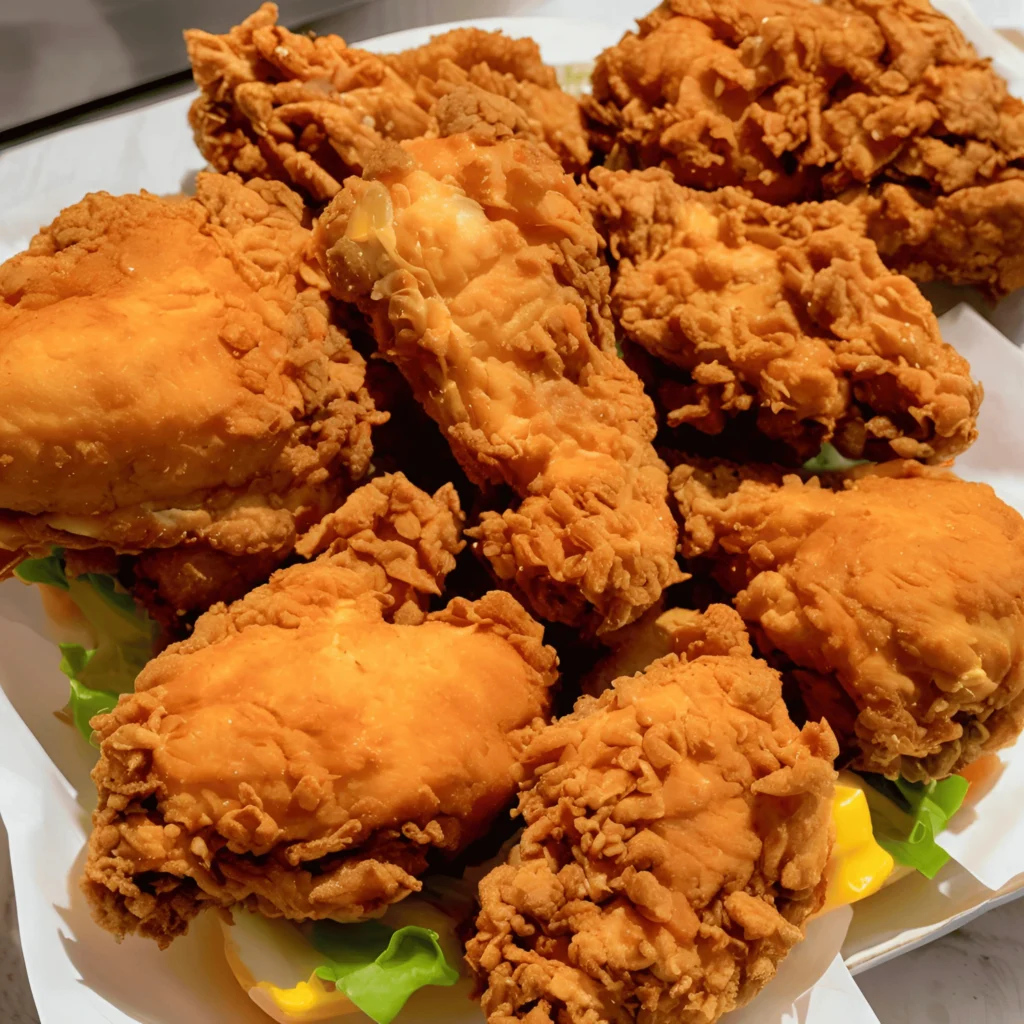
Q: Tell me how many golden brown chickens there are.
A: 8